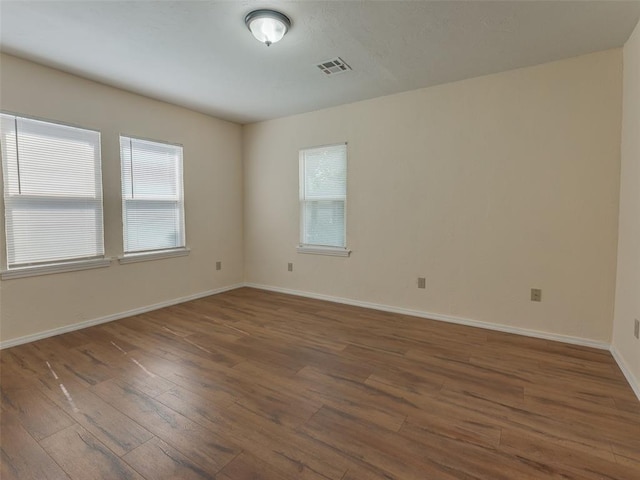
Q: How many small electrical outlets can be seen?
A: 5